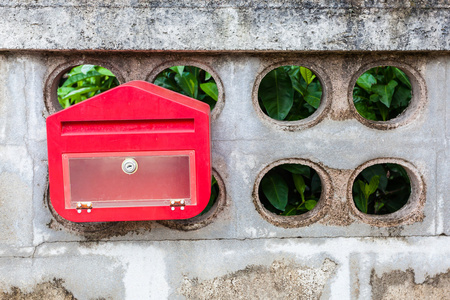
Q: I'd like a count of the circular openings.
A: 8